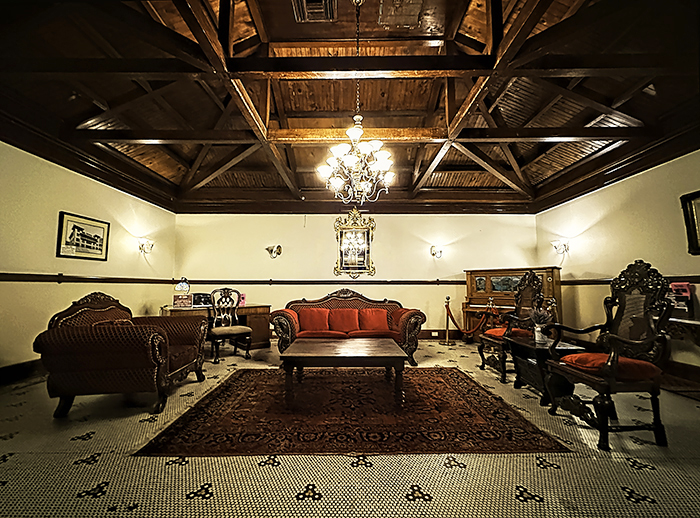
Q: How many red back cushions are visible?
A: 3